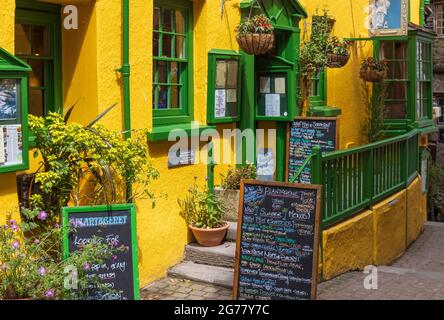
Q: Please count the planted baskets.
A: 3